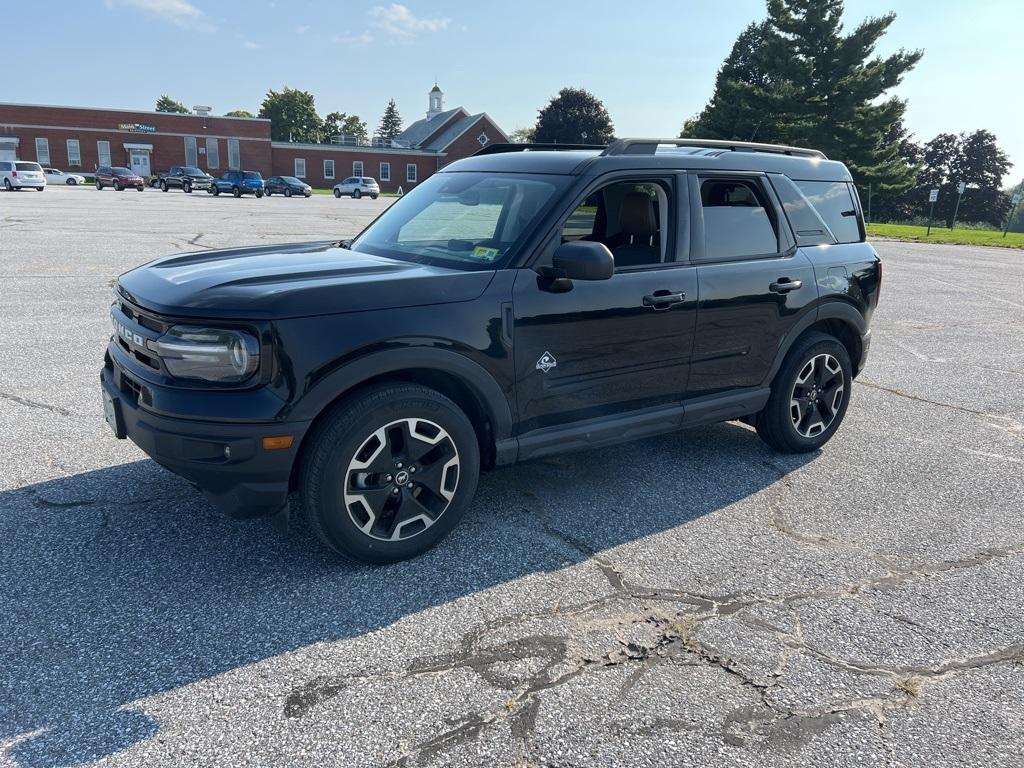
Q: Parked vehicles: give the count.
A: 8